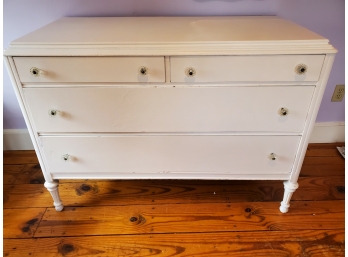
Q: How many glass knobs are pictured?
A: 8